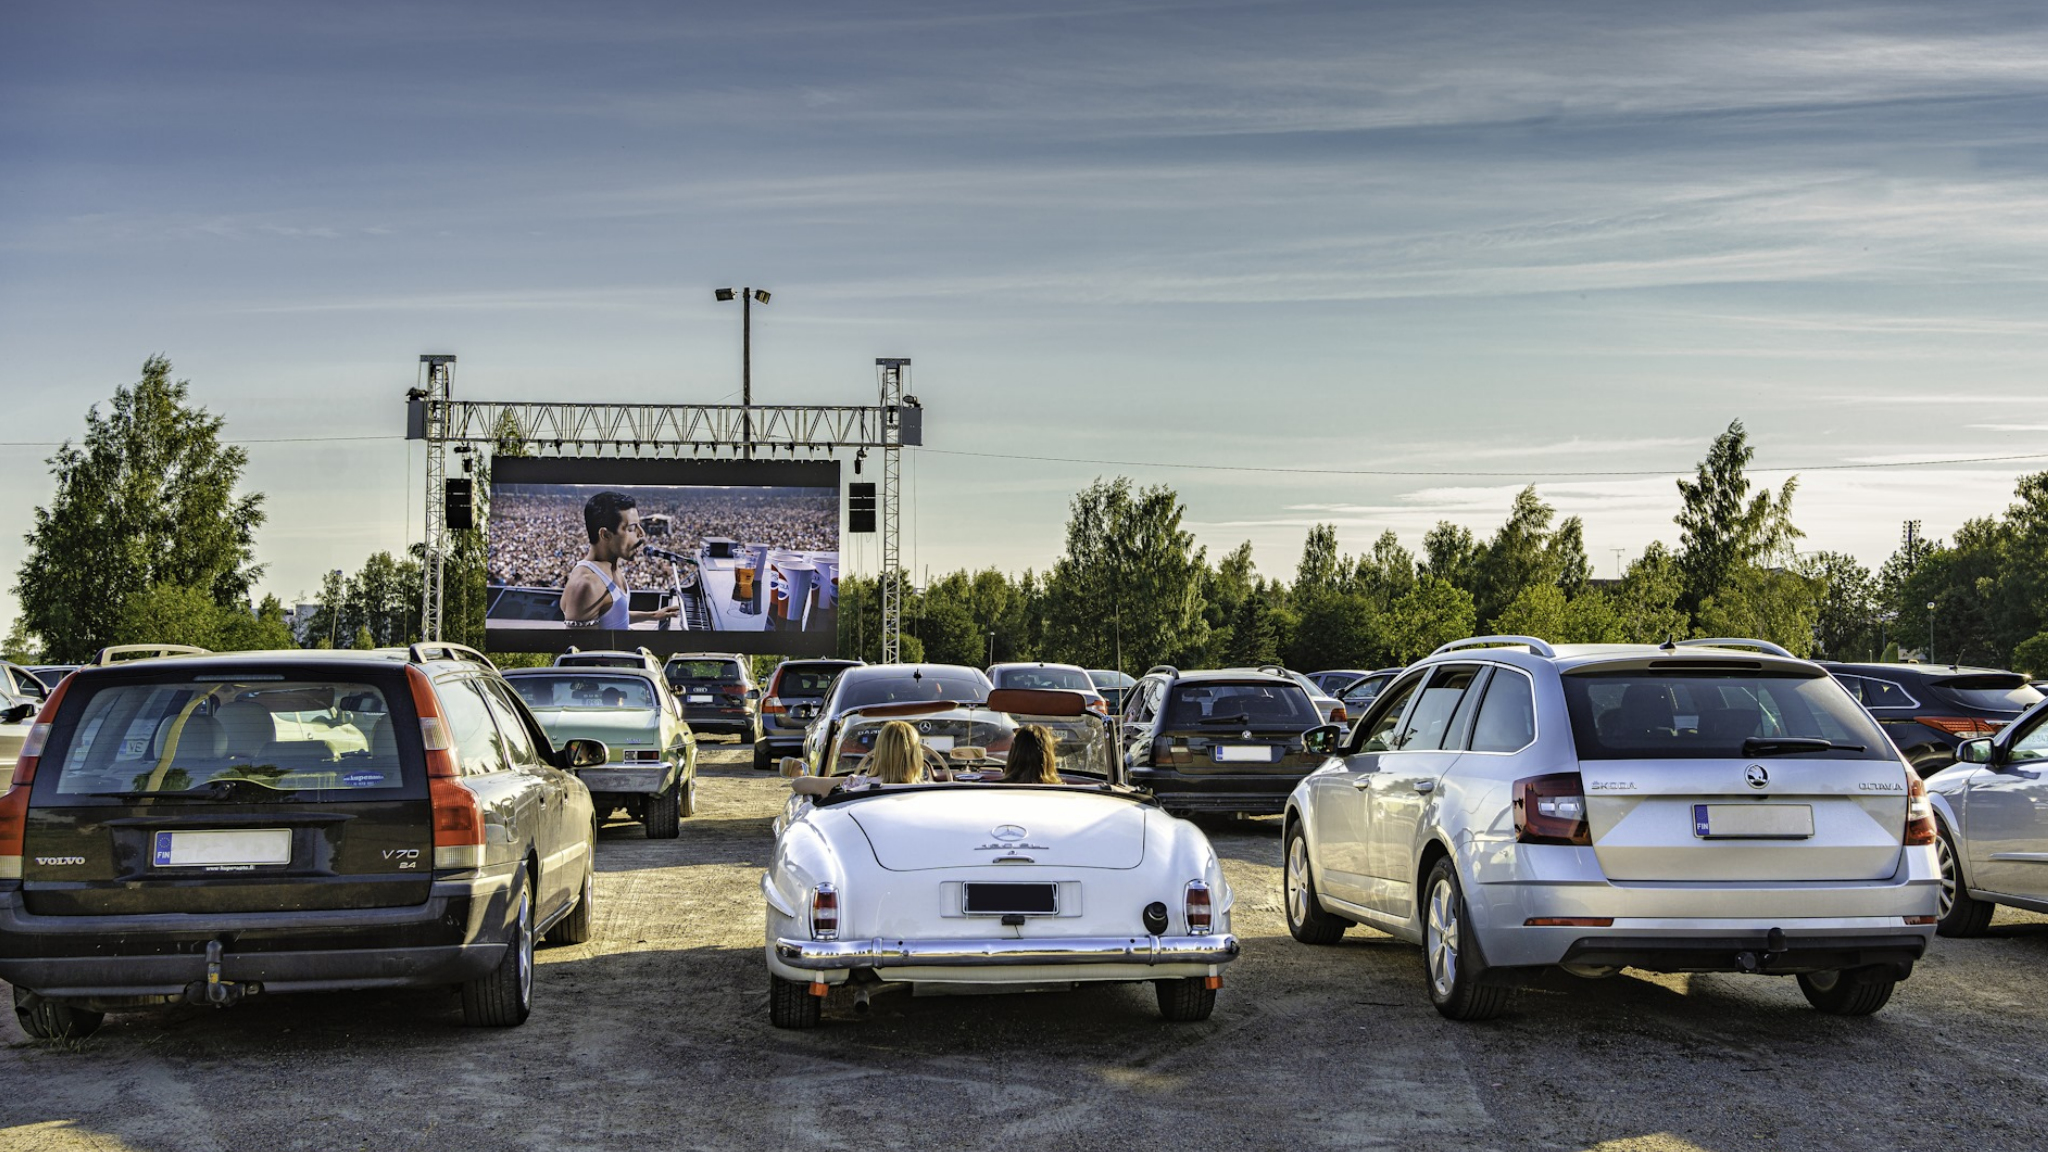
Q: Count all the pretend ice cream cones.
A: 0